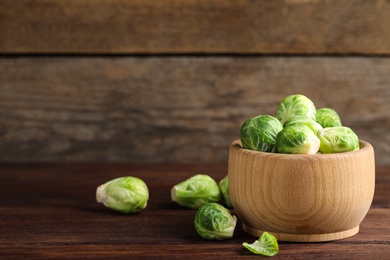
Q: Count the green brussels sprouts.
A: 10